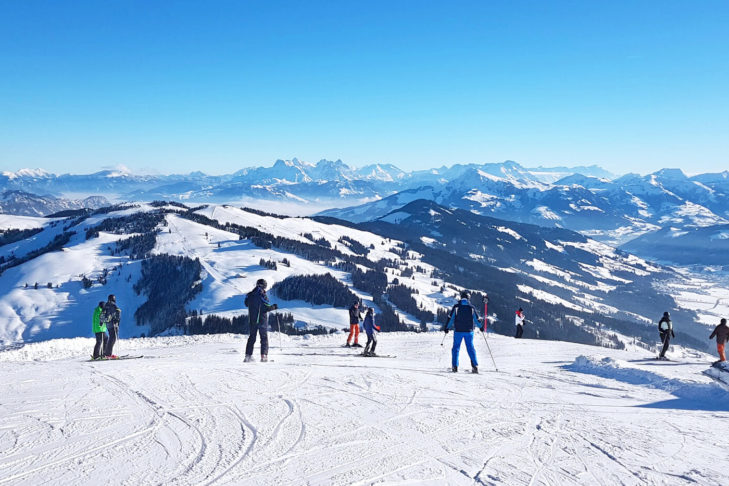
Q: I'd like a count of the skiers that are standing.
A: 9